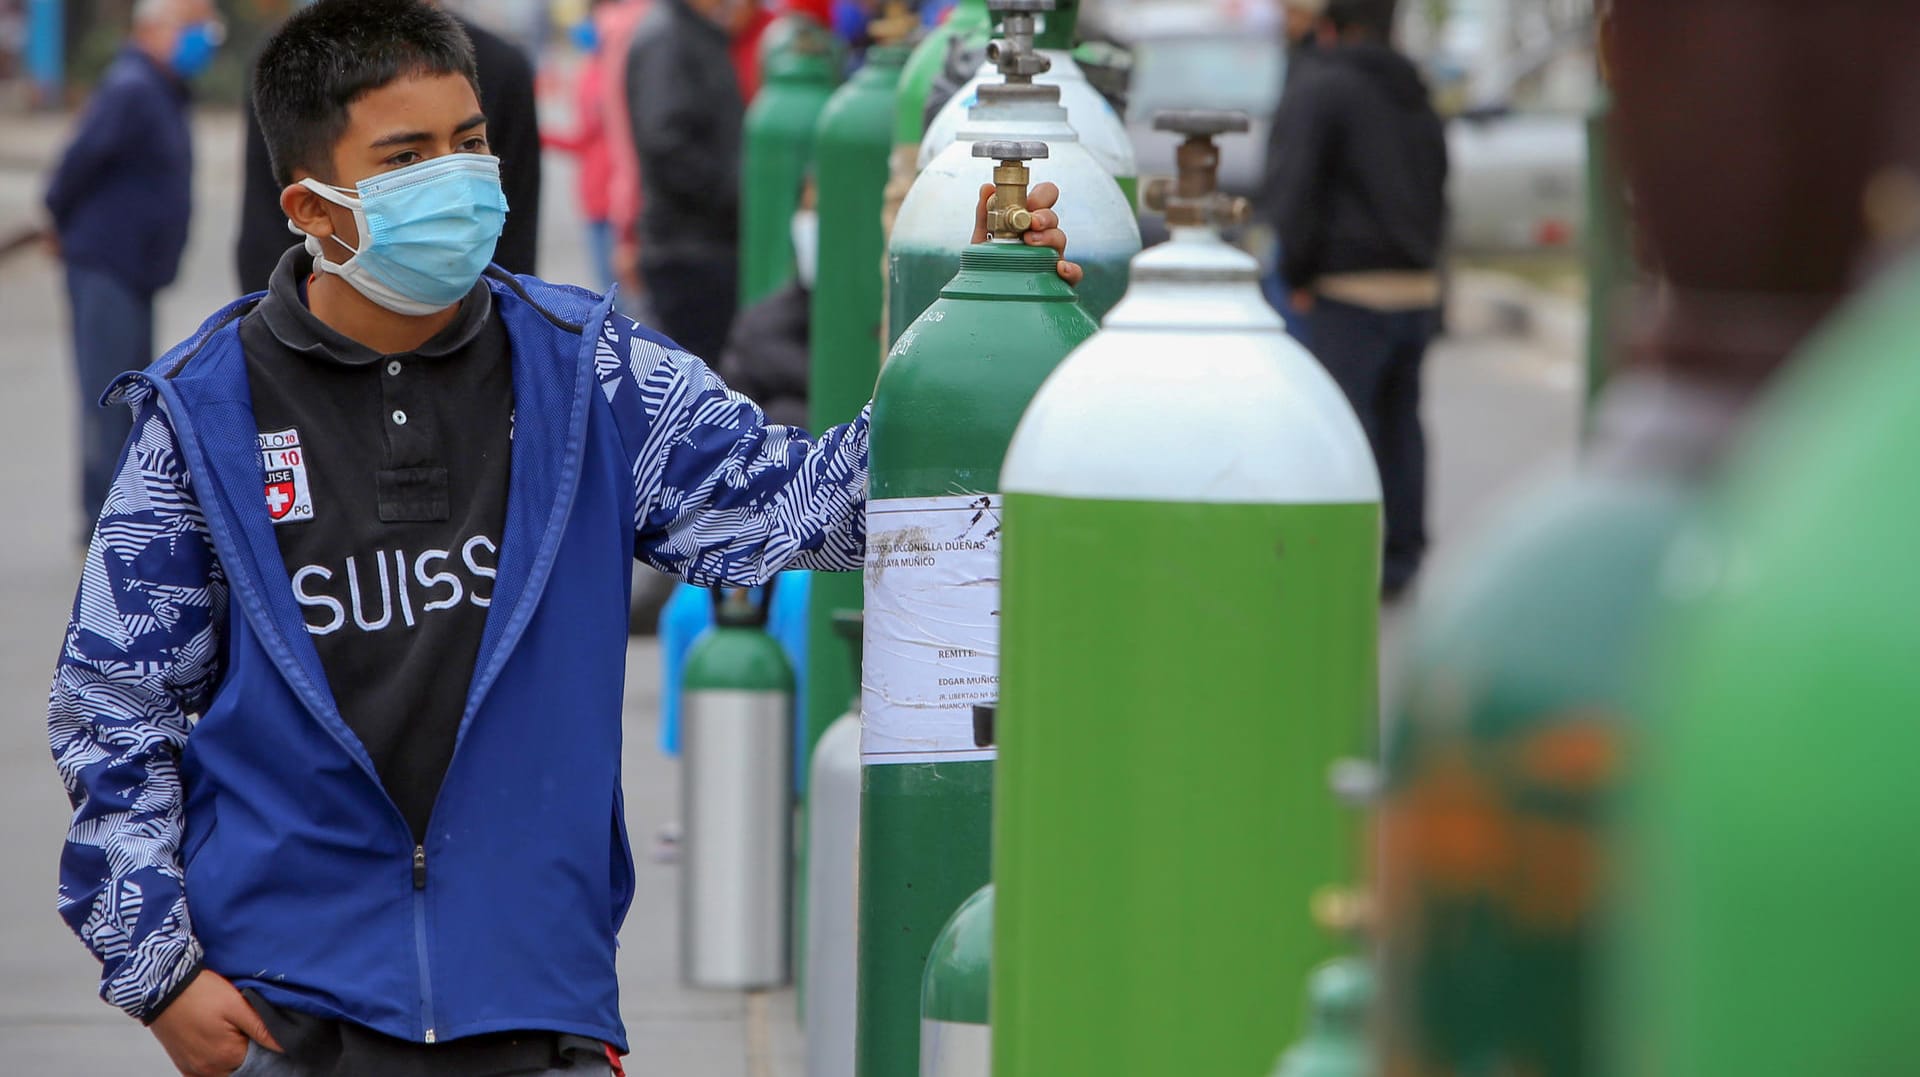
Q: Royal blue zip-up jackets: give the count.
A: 1